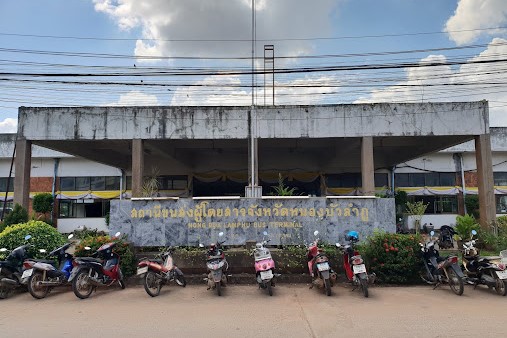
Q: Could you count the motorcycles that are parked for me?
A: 10